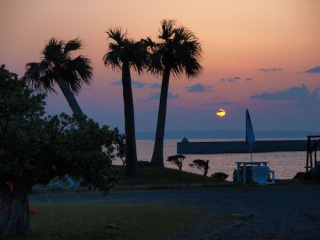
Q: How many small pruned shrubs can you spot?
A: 3